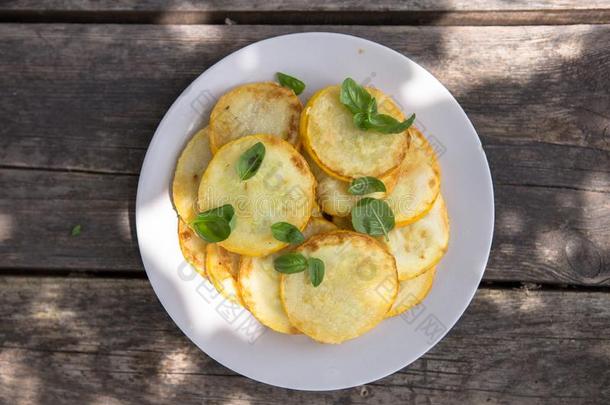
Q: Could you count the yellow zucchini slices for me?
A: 12